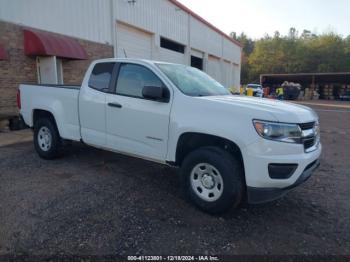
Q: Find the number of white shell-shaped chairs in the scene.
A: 0